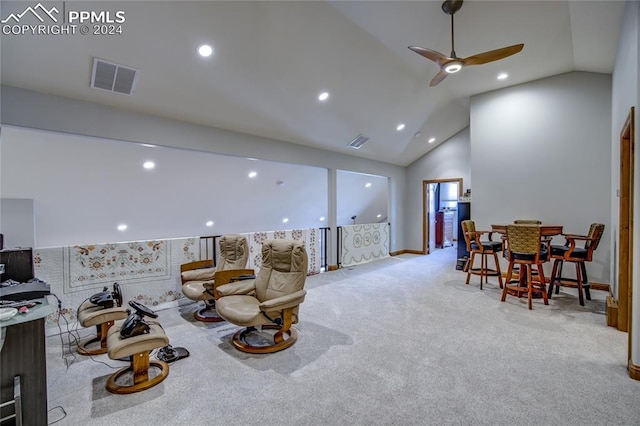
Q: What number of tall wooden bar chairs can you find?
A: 4